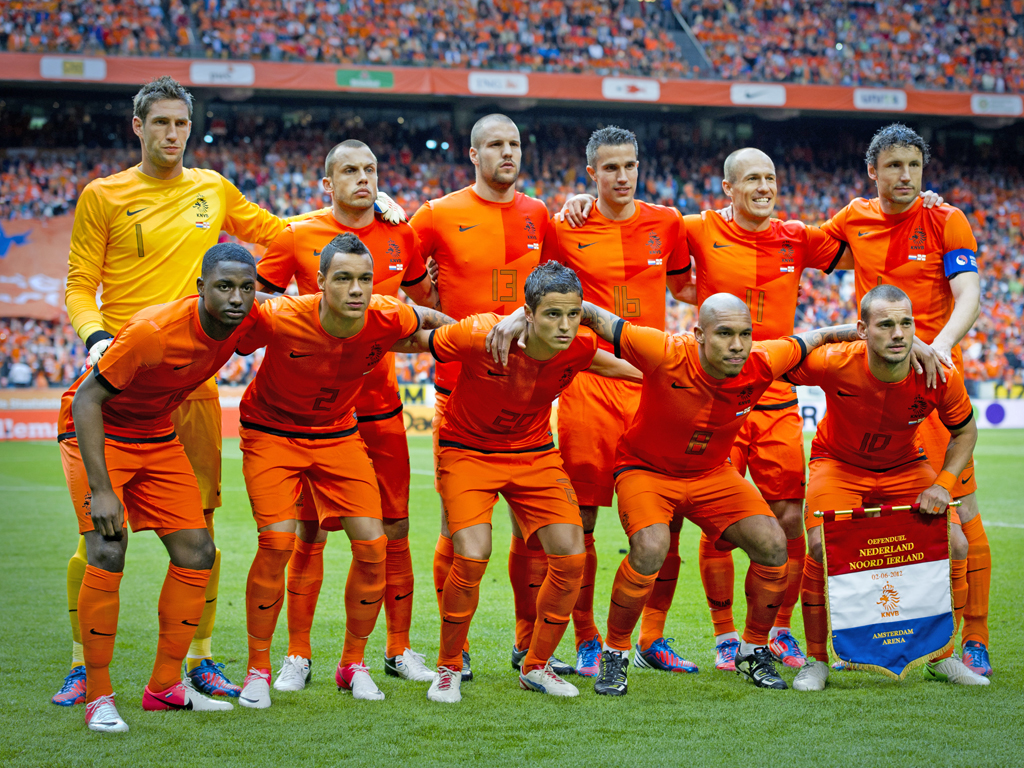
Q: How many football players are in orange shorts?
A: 10